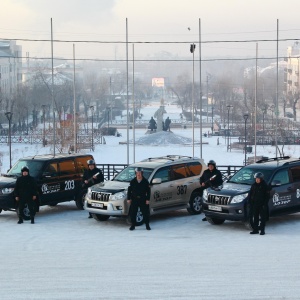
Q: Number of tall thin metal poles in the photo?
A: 8